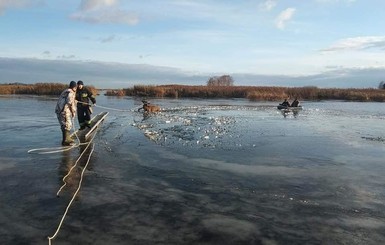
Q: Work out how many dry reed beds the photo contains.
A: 2